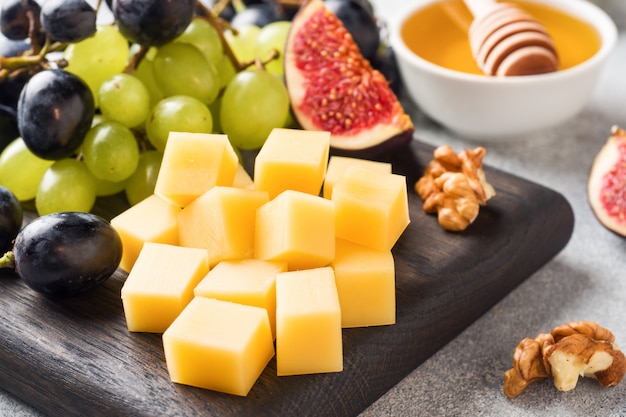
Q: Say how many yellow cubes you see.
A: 13